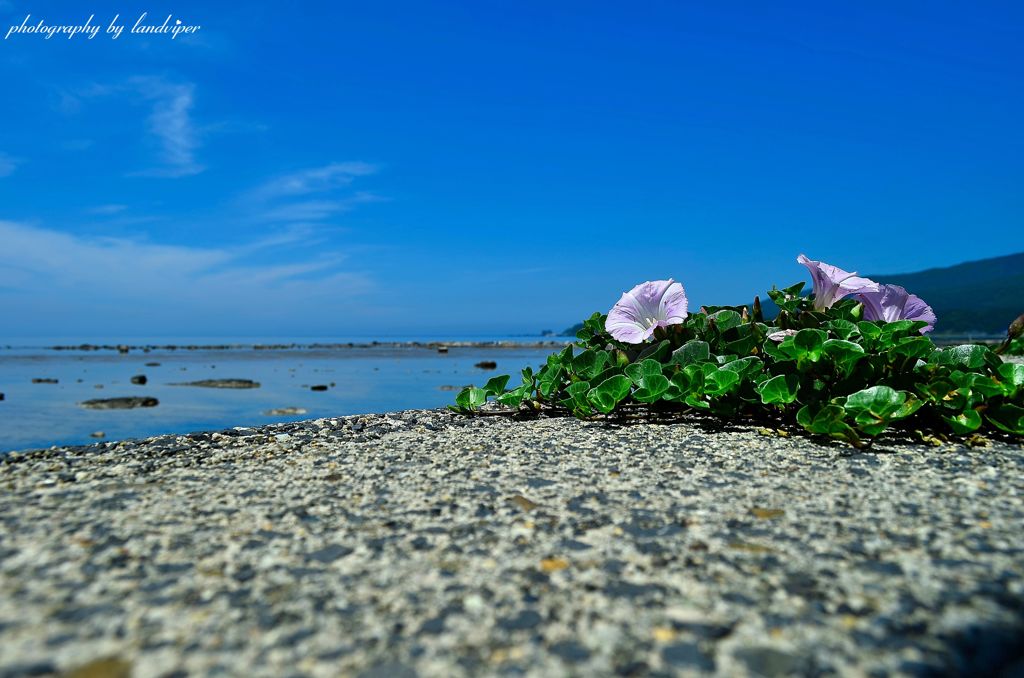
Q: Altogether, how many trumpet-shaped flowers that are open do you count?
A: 3